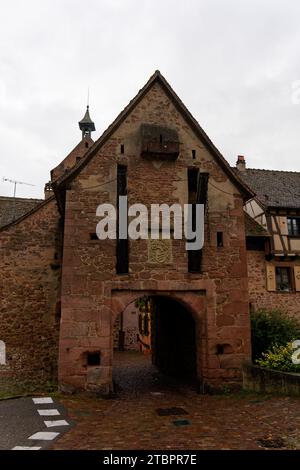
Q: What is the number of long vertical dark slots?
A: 2